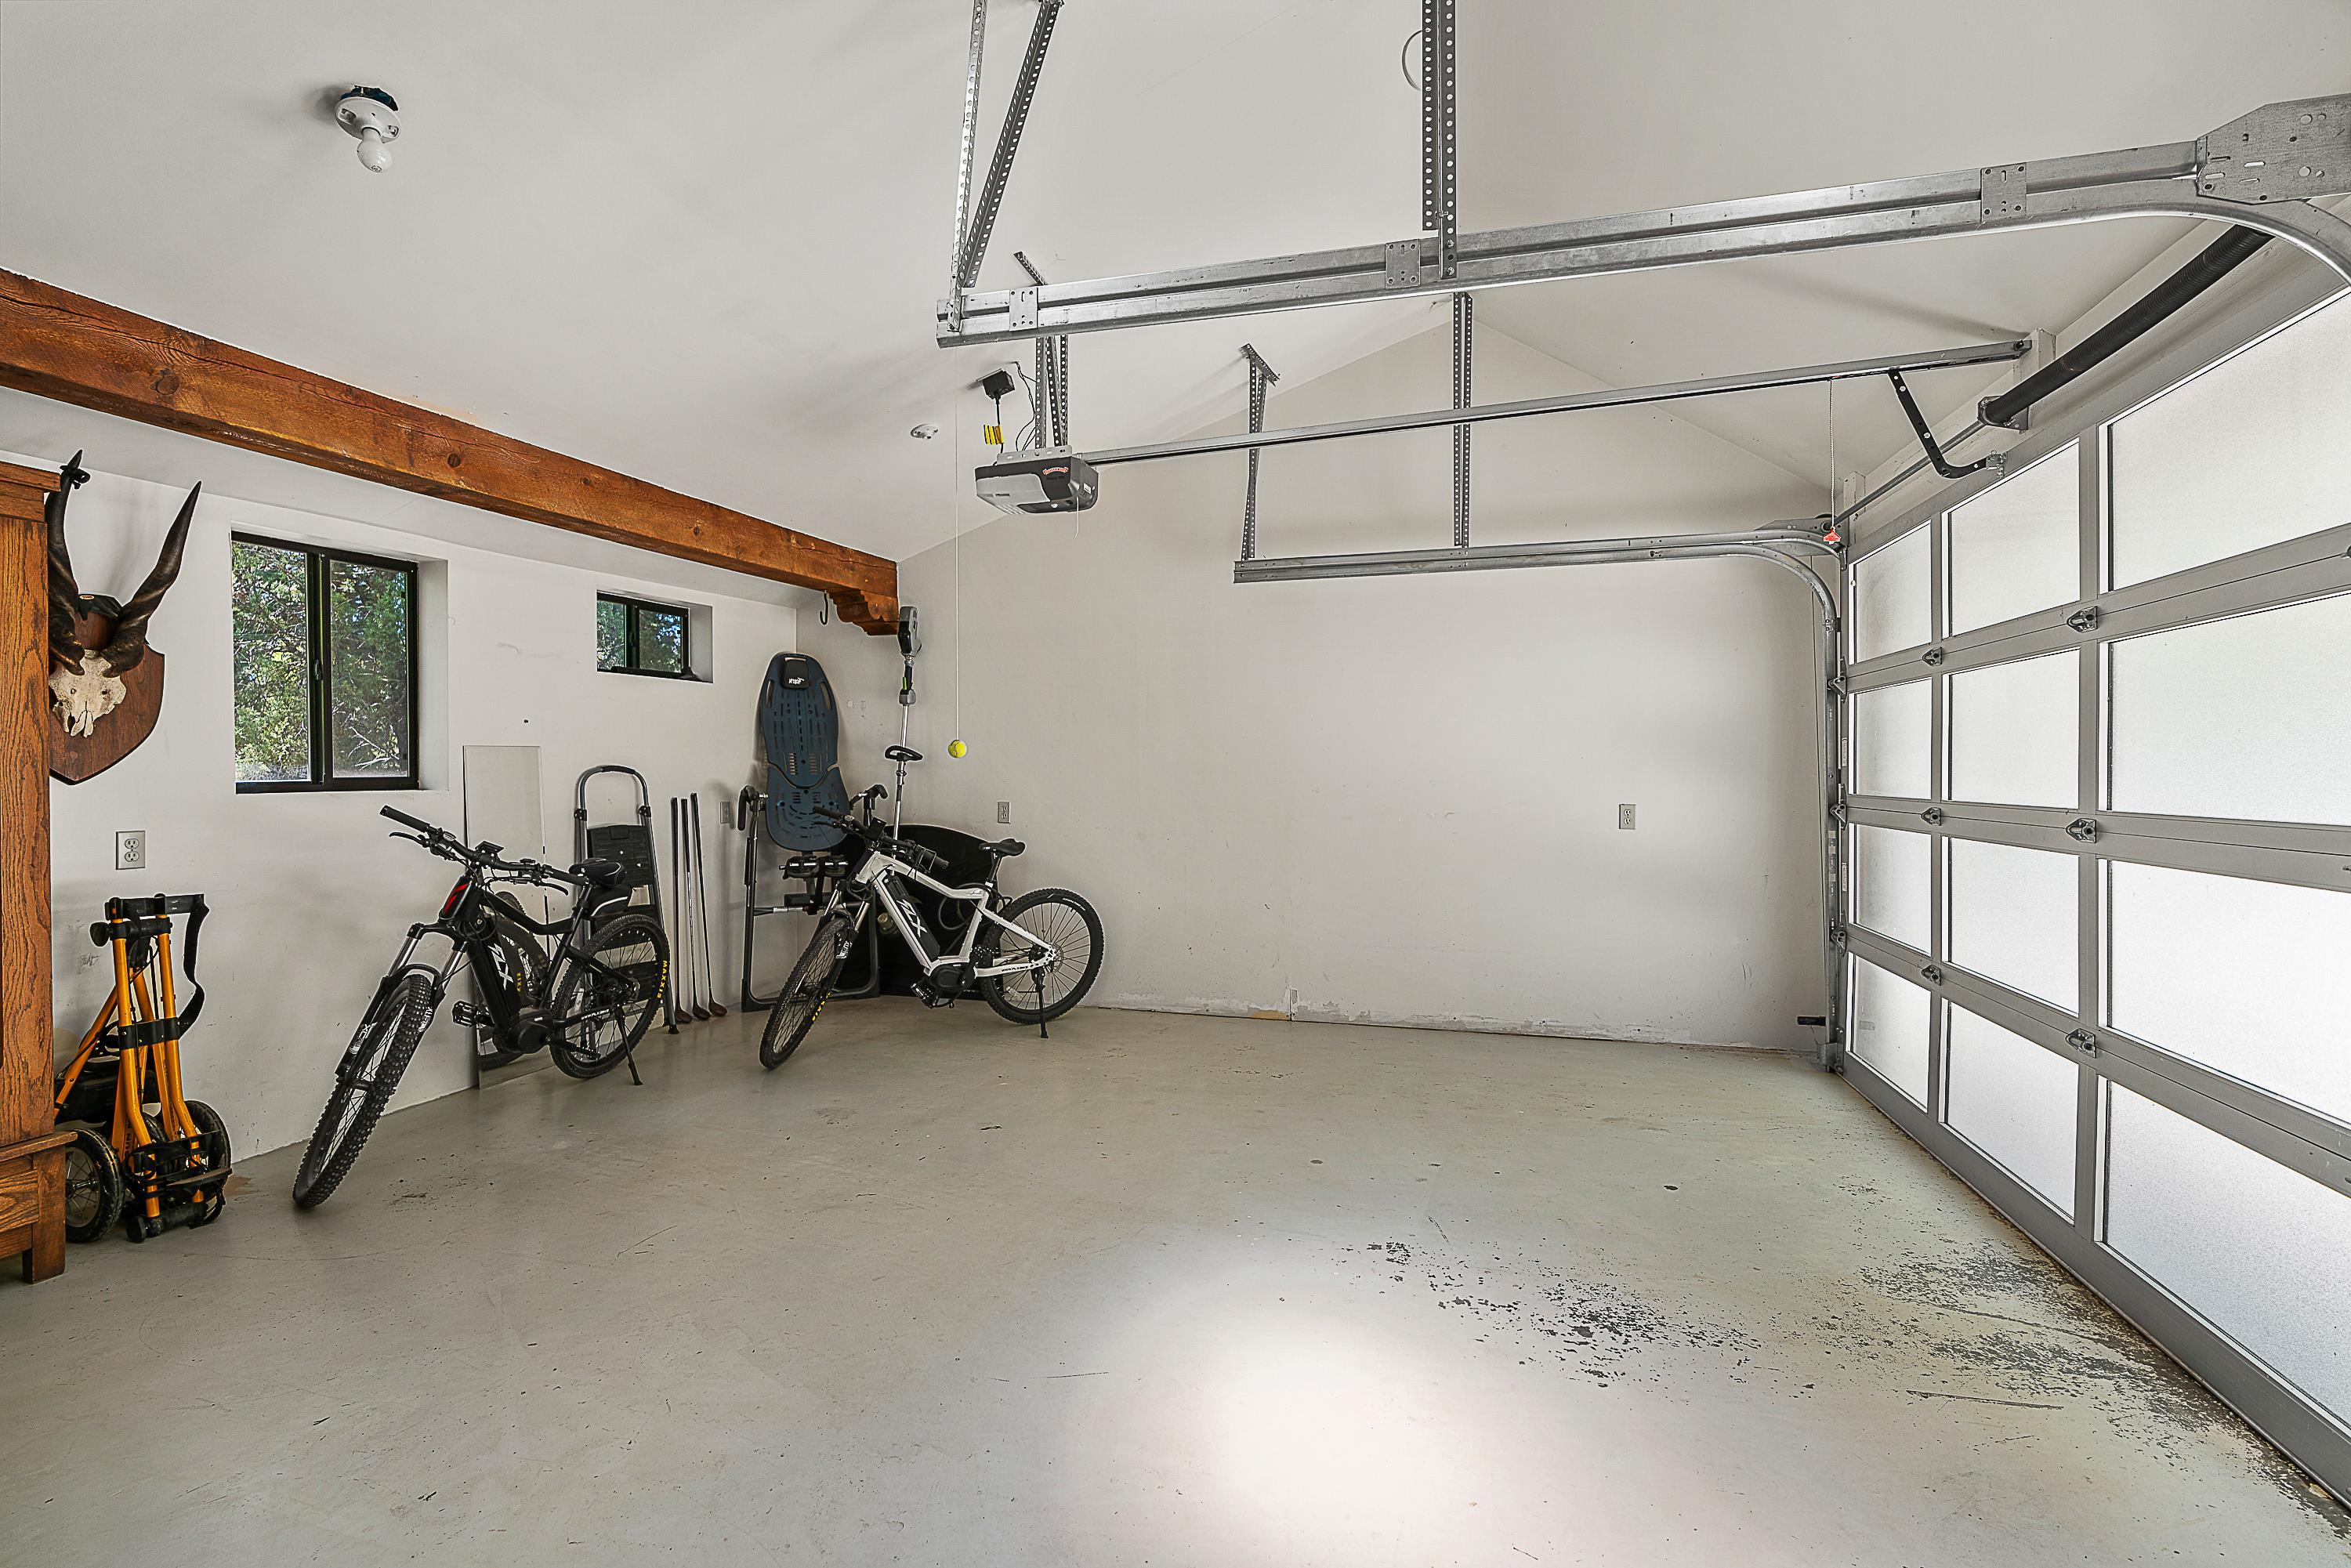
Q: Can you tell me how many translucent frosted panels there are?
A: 12